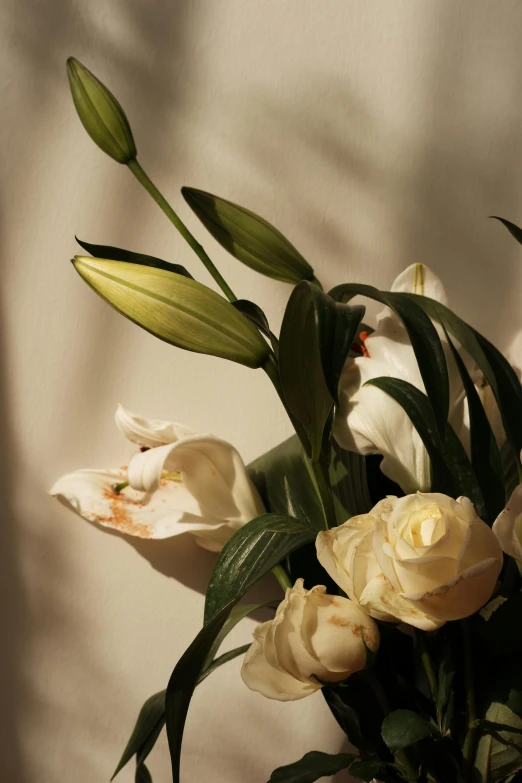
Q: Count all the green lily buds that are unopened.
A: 3